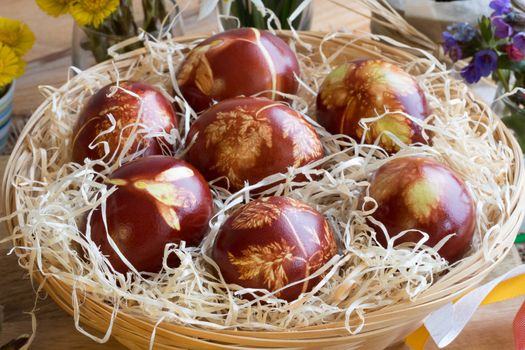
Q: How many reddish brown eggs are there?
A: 7